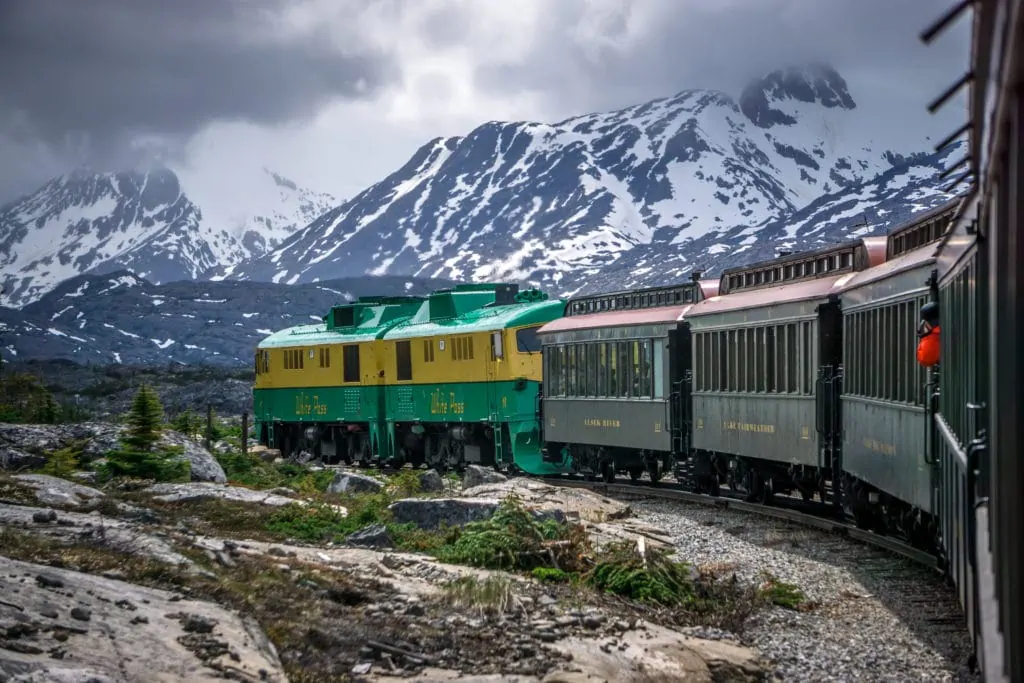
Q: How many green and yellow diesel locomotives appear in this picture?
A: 2